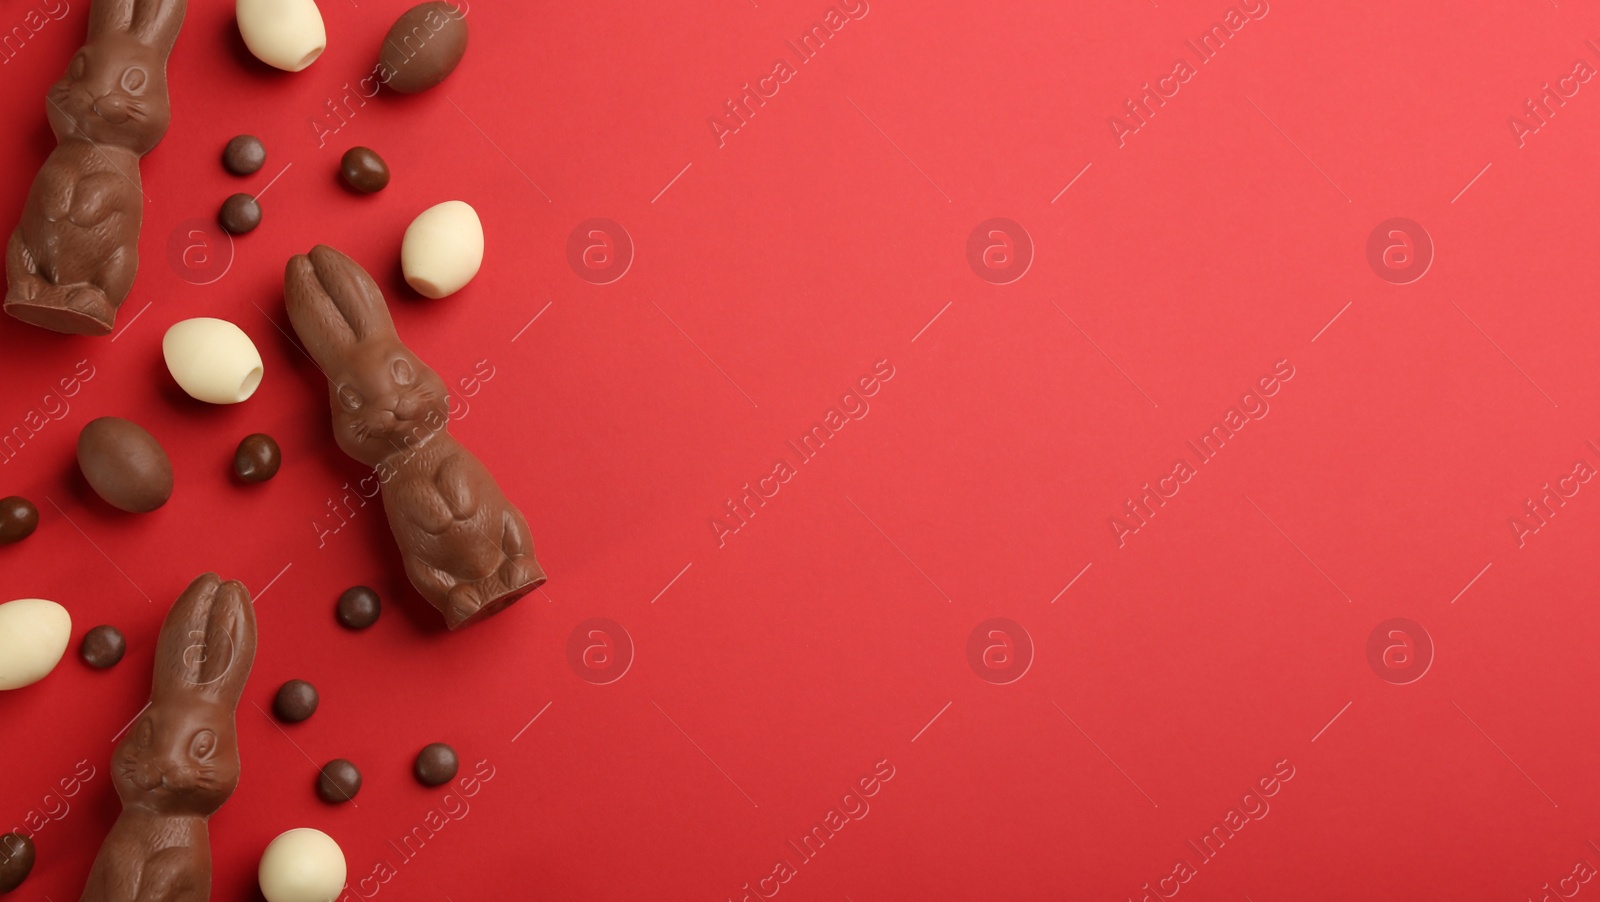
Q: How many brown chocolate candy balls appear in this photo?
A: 11